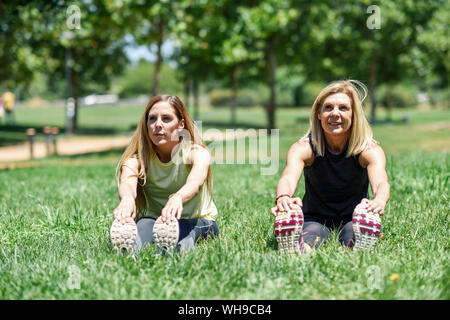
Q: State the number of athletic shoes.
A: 4